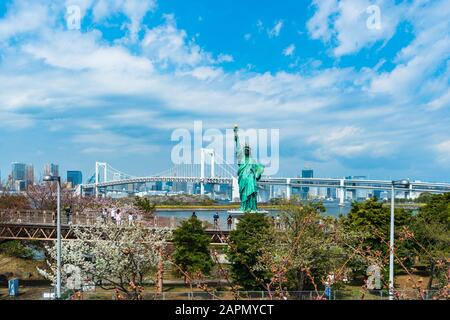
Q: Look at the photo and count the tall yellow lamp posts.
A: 0